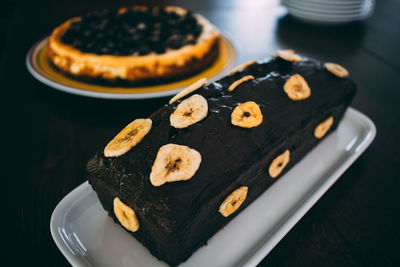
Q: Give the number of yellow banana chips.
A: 14